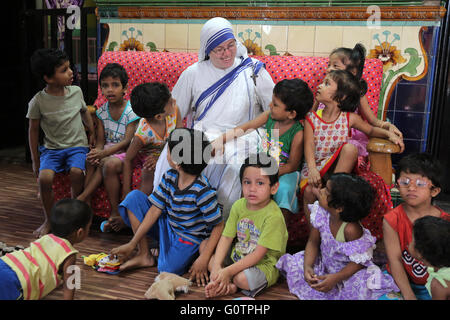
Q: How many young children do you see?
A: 12